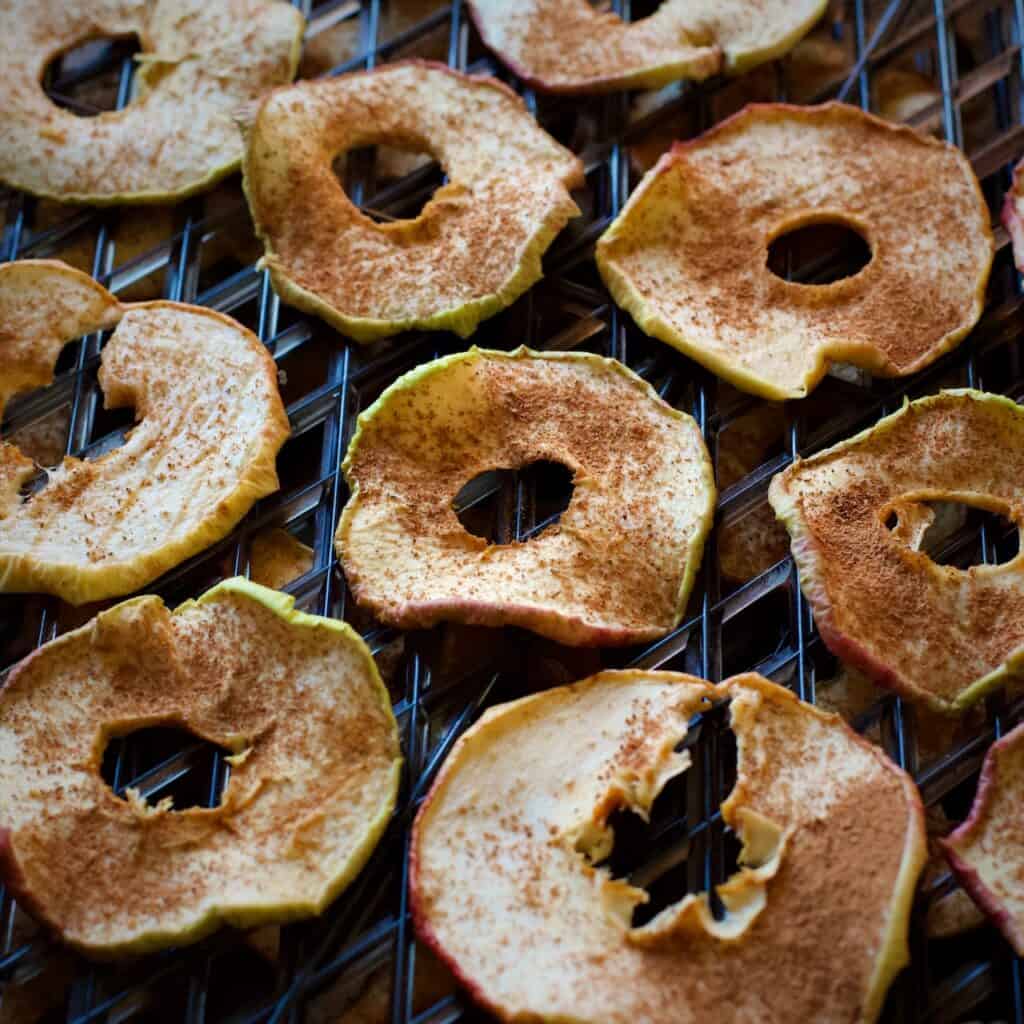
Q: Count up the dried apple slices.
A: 11